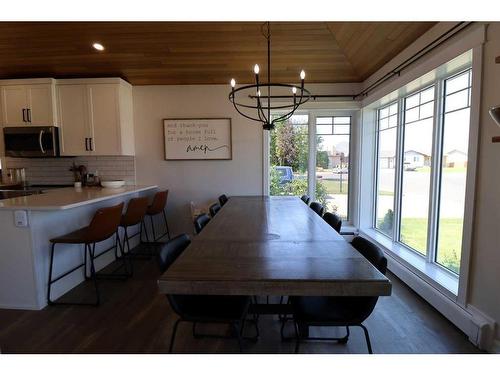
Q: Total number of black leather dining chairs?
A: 8